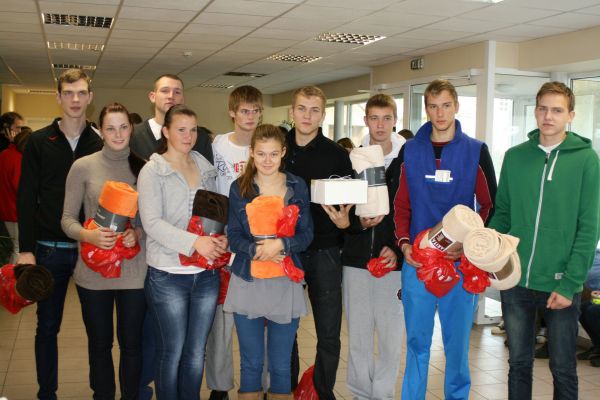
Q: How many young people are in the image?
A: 10